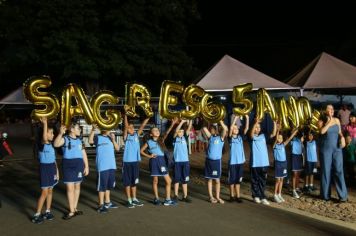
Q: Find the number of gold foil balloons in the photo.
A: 12